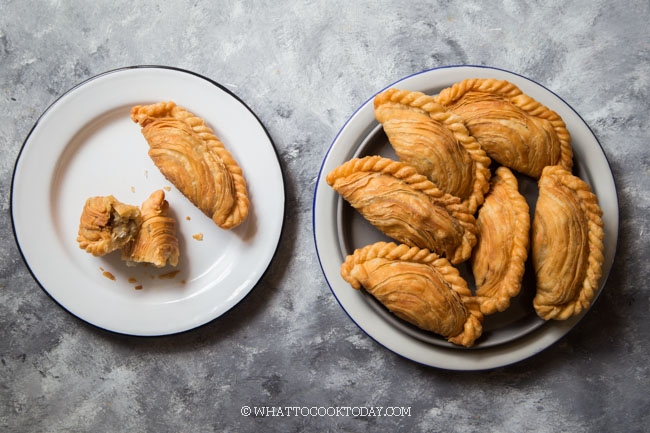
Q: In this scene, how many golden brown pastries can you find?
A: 8